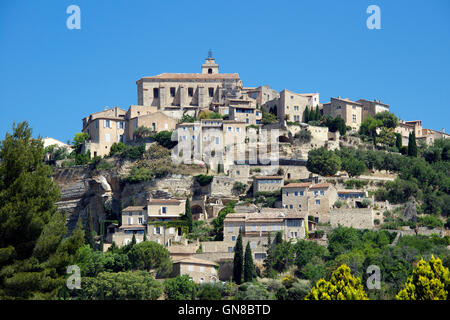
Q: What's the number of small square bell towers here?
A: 1